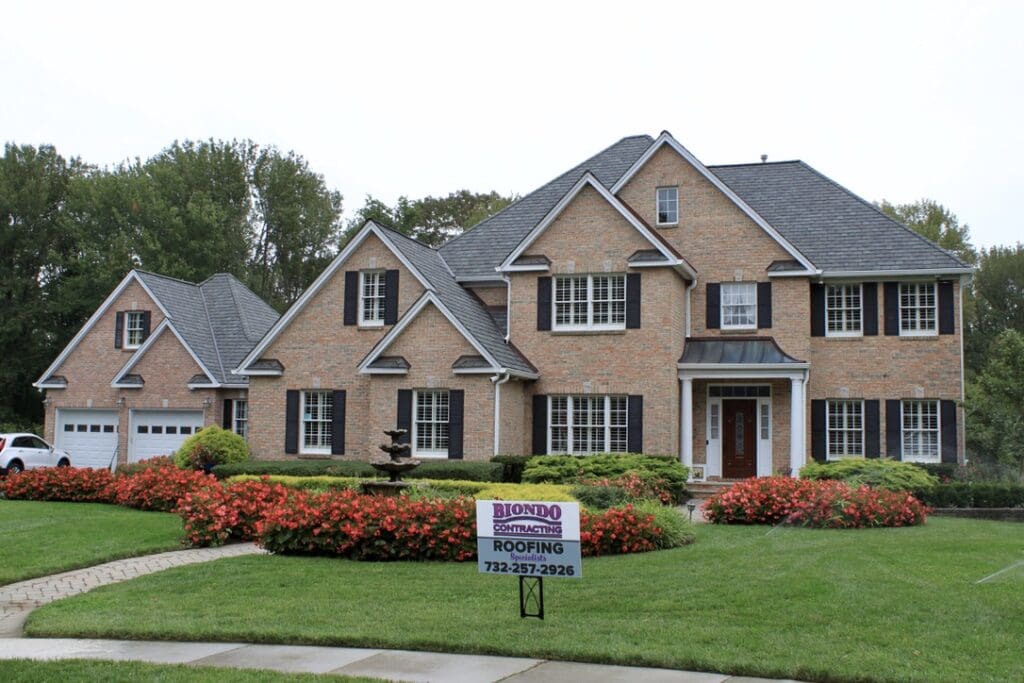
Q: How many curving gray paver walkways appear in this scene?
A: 1